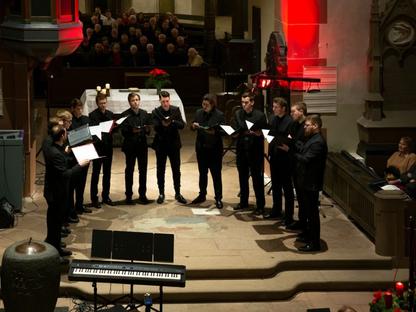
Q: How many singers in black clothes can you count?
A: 12